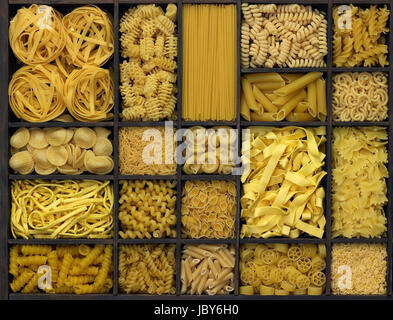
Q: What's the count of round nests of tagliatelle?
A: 4